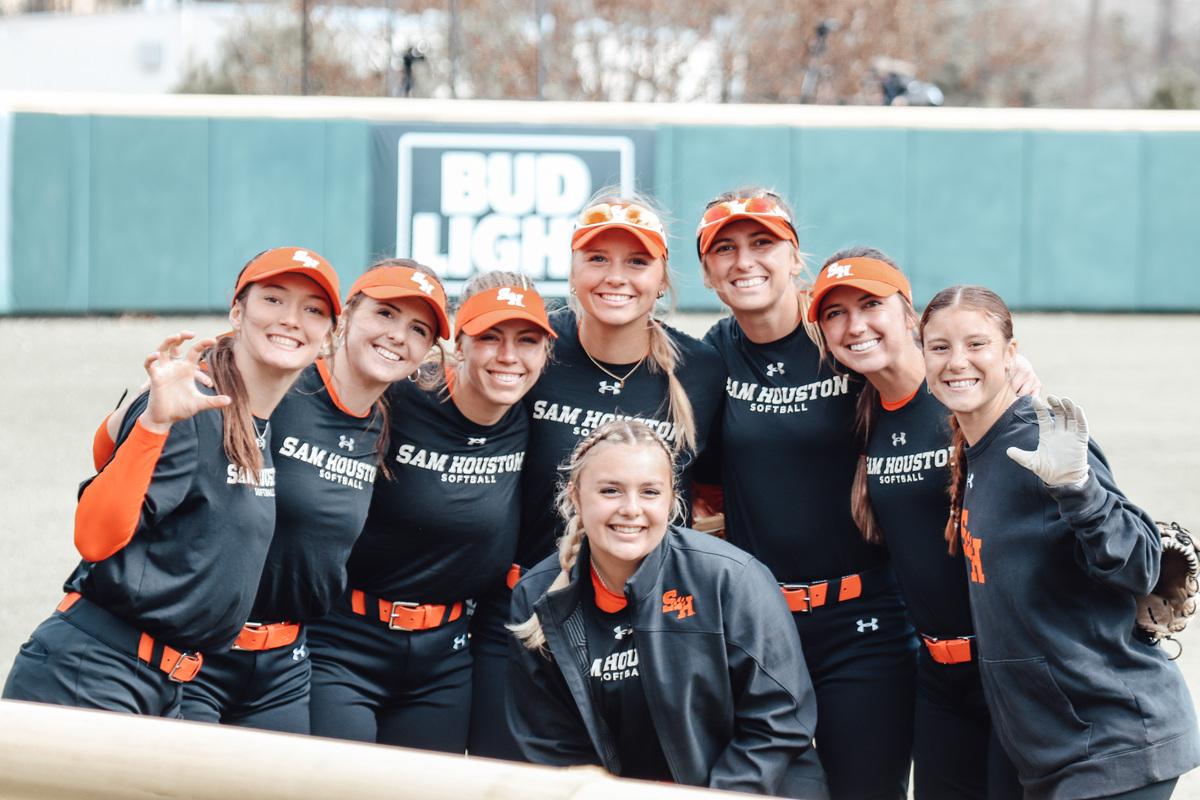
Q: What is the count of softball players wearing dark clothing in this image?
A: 8